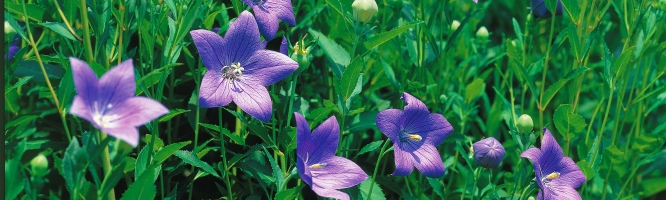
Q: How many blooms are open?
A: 6